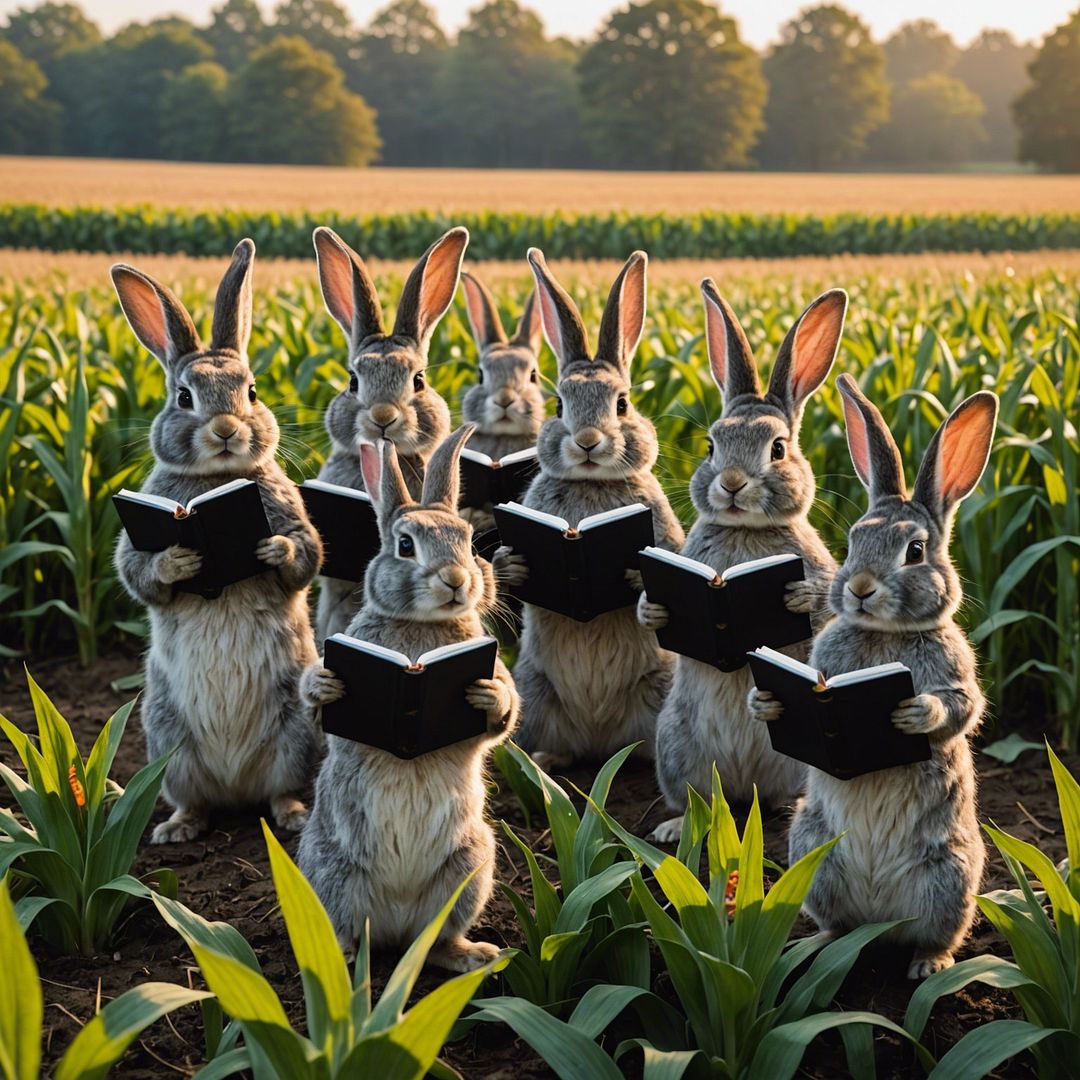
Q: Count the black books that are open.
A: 7